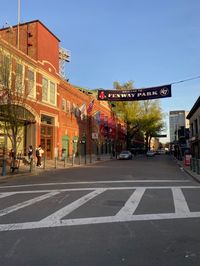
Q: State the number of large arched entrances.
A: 1